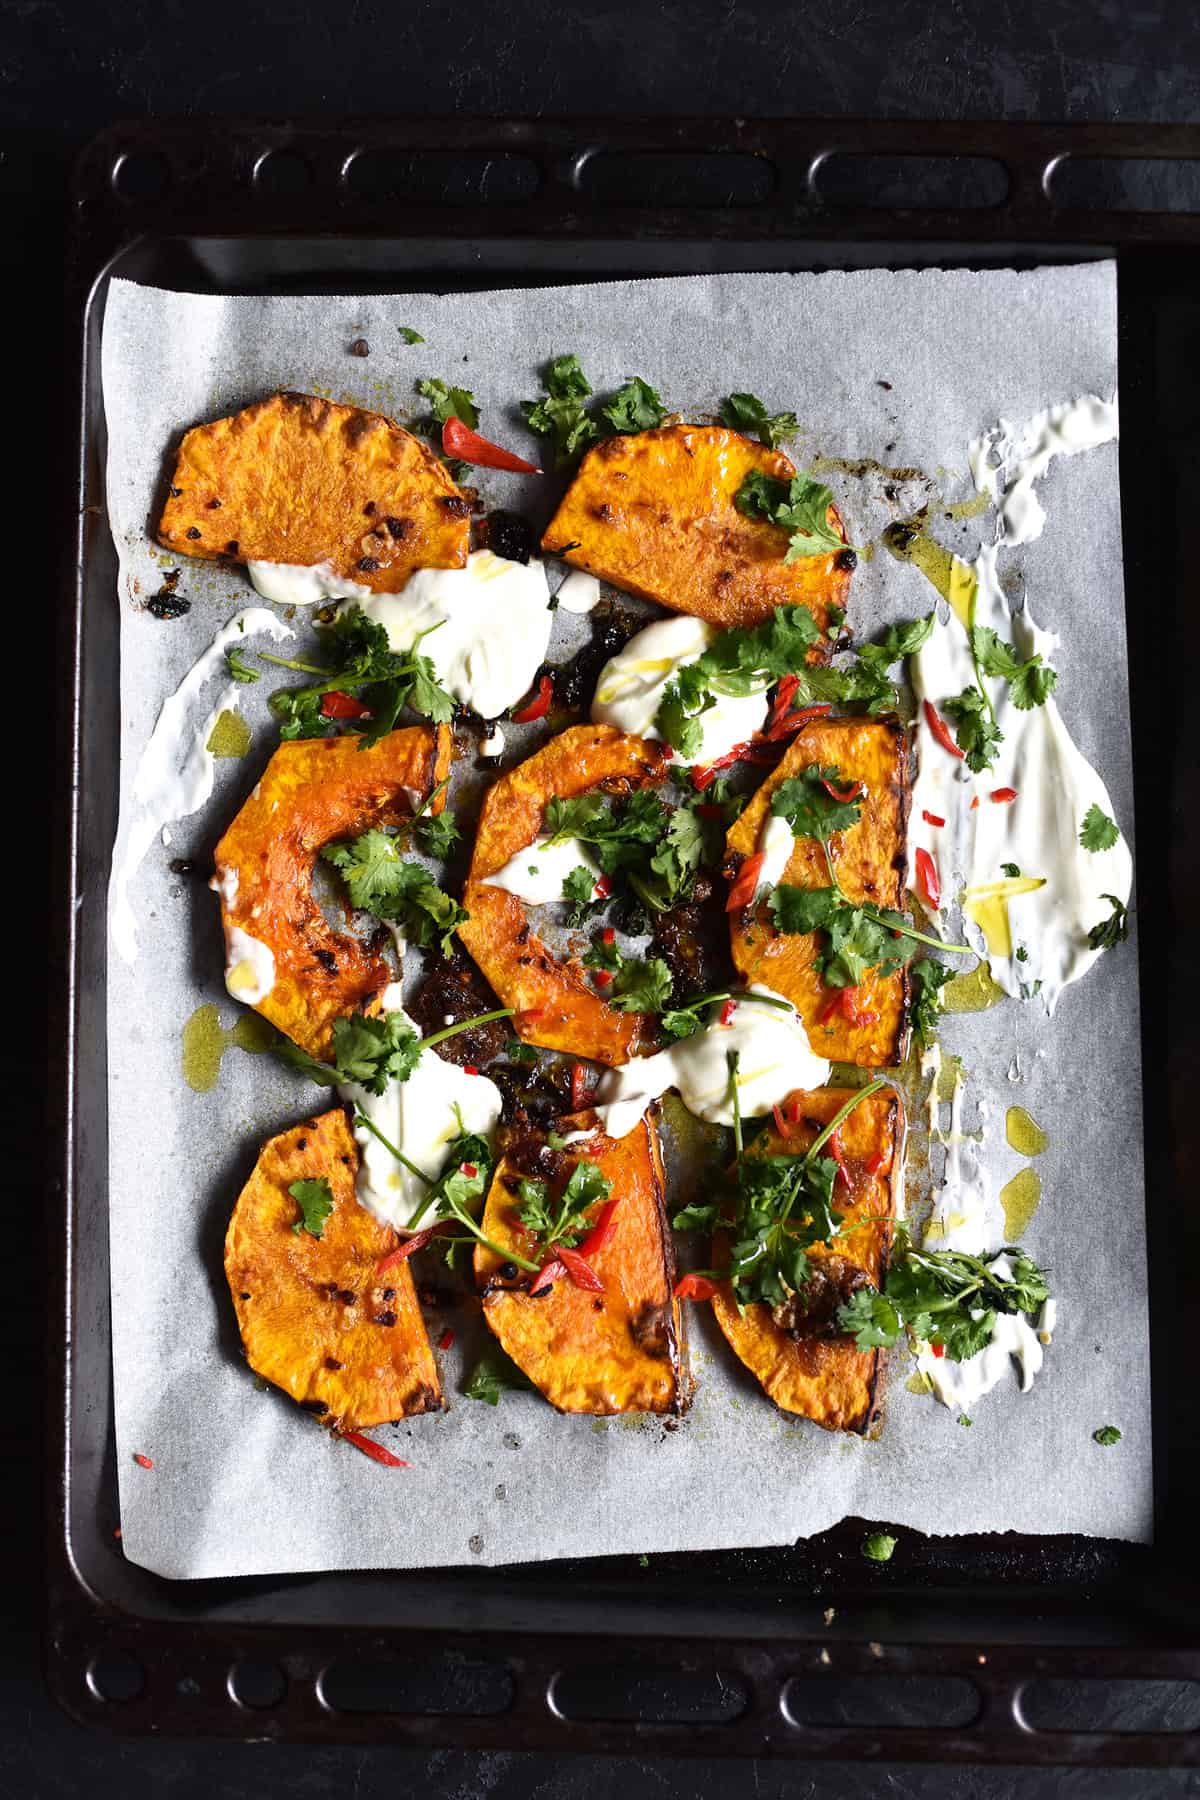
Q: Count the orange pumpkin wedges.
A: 8